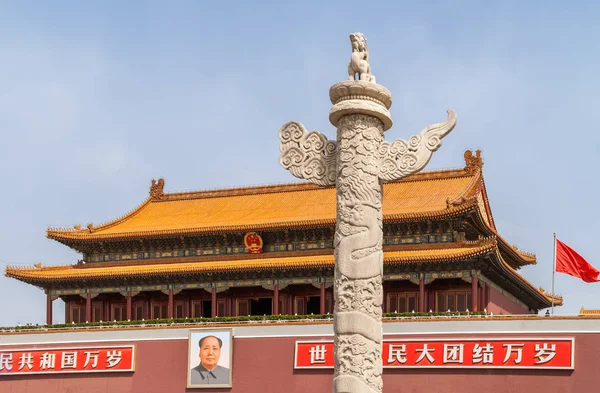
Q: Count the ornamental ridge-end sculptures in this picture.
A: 2